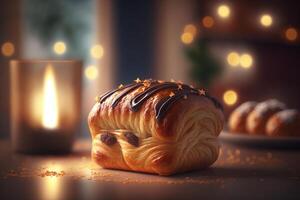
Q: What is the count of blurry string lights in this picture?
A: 13